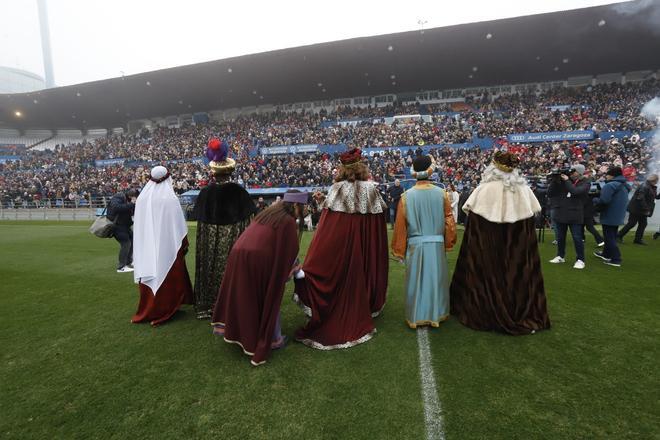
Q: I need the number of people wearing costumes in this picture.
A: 6